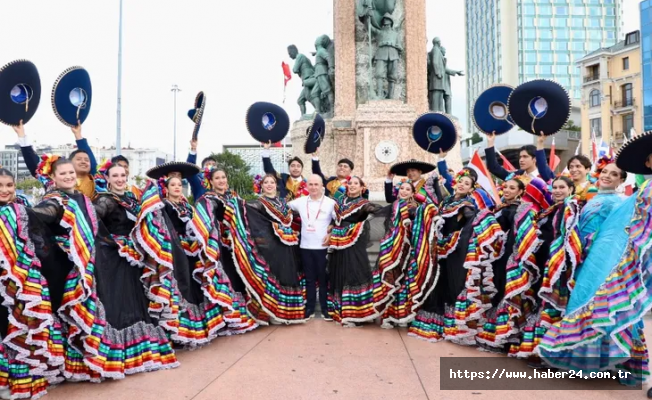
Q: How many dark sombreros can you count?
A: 11